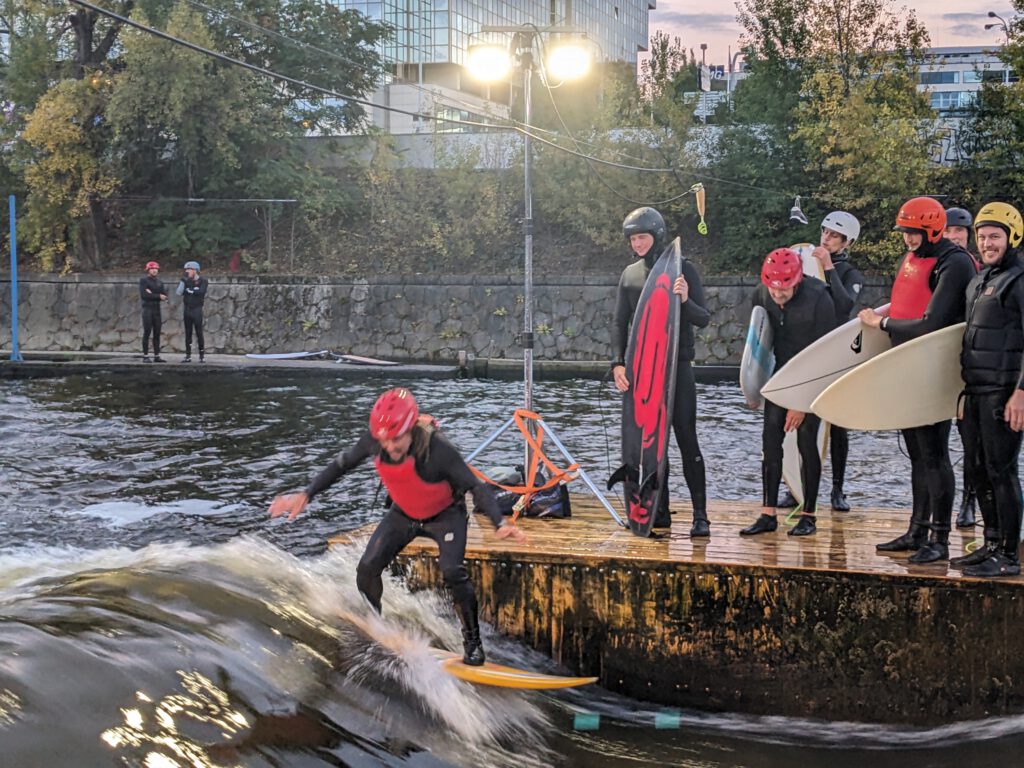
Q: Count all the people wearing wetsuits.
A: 9